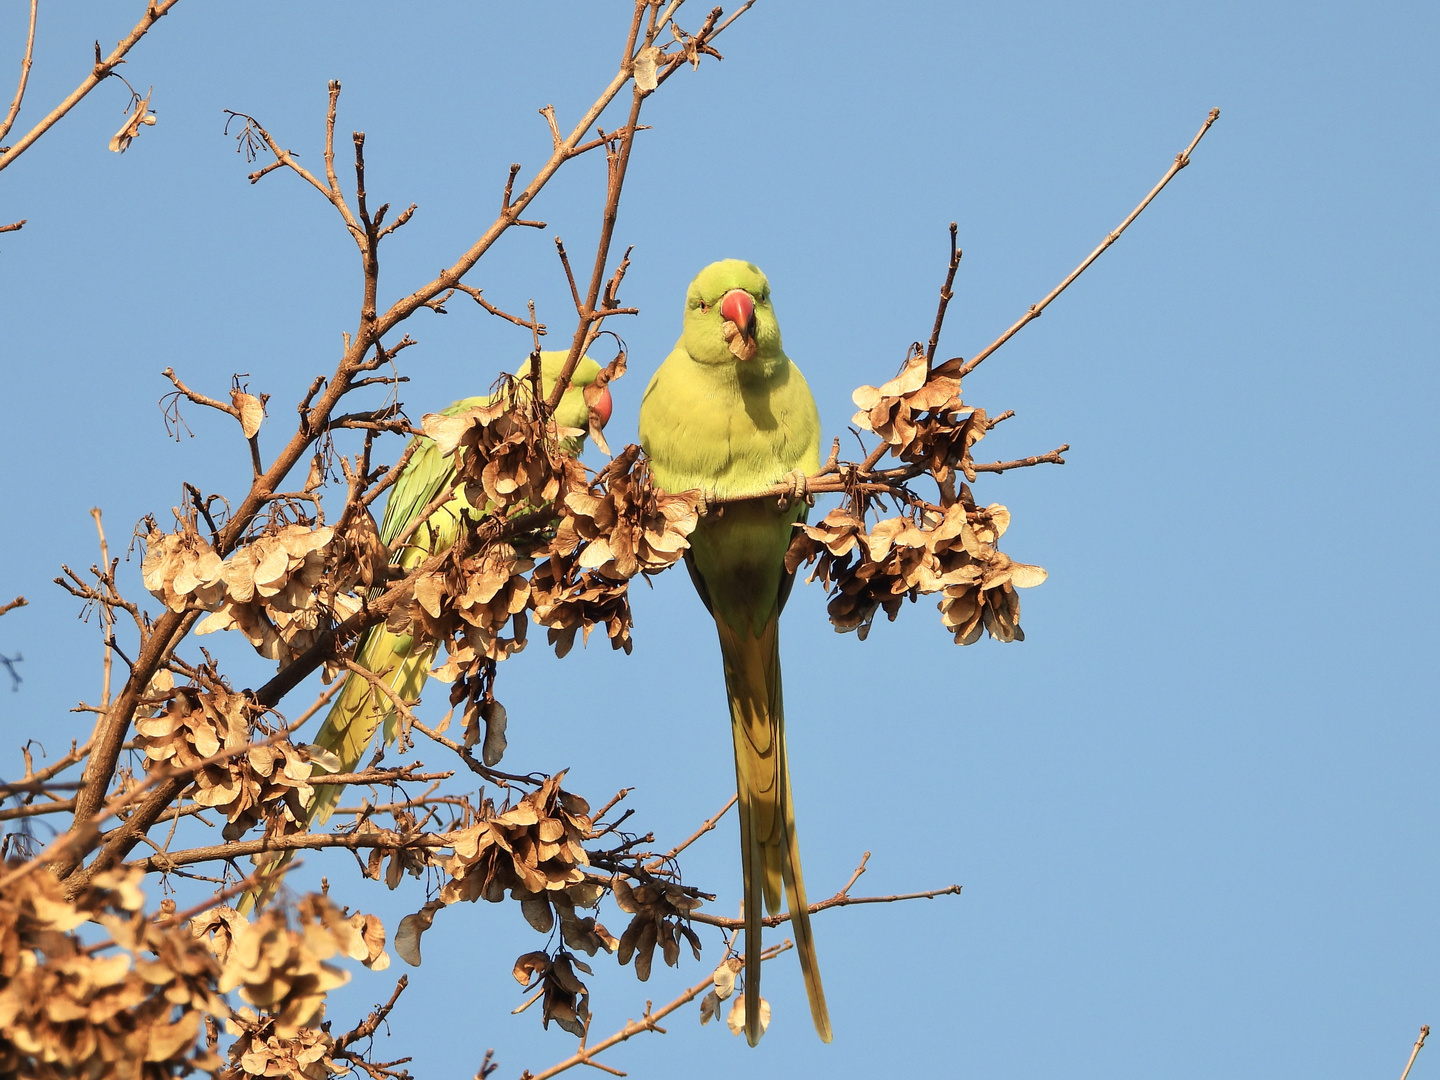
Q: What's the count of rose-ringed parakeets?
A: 2